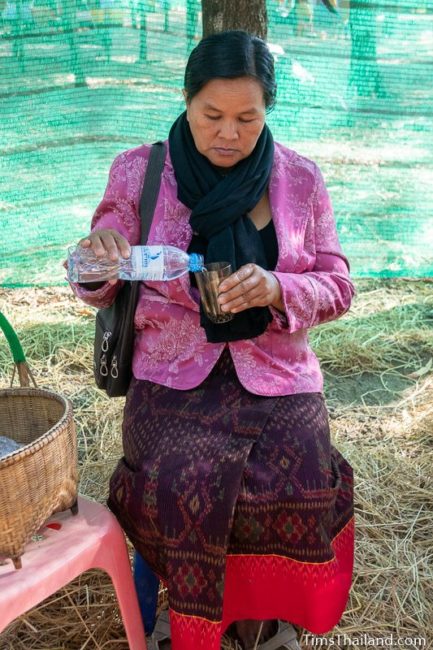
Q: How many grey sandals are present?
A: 2